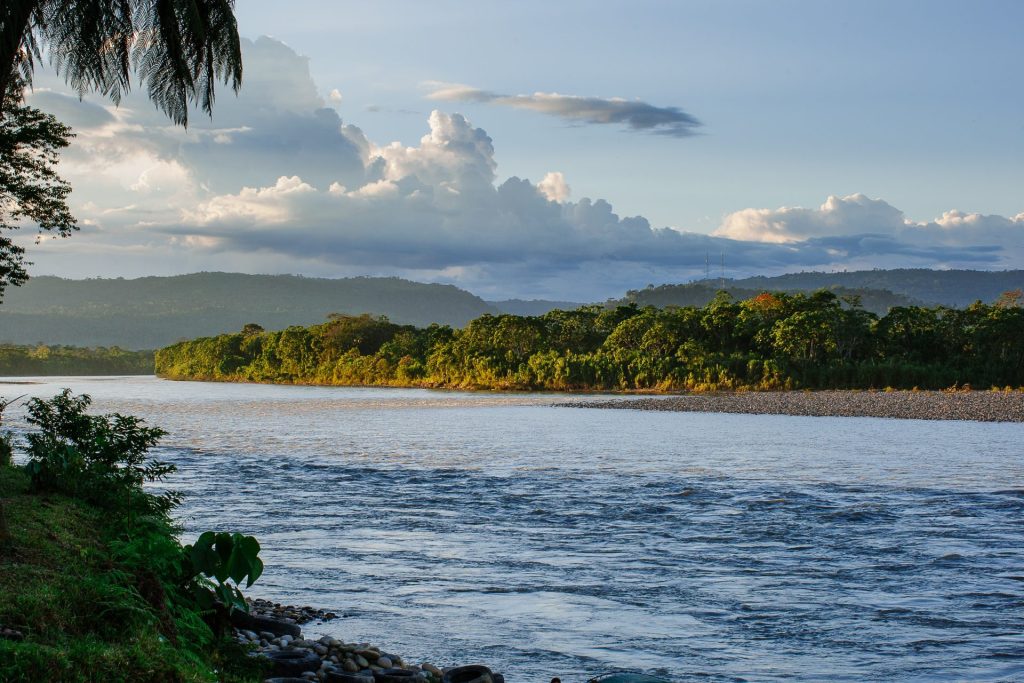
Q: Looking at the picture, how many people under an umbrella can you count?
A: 0